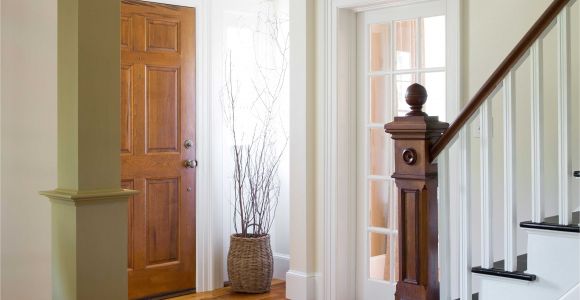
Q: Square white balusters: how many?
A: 6